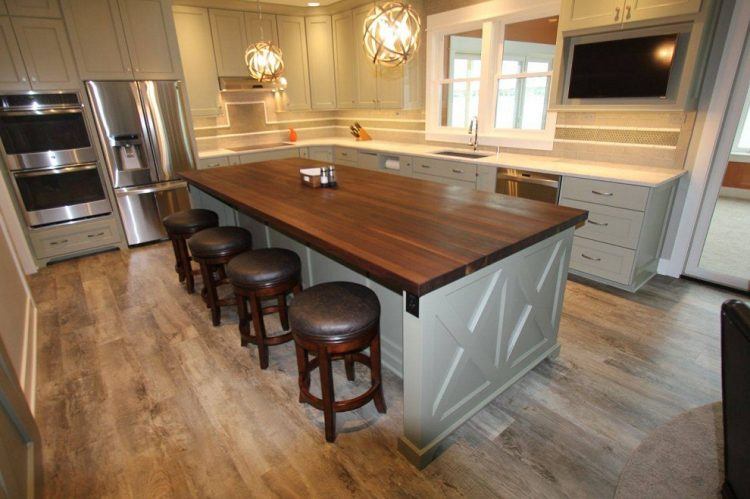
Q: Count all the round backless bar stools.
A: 4